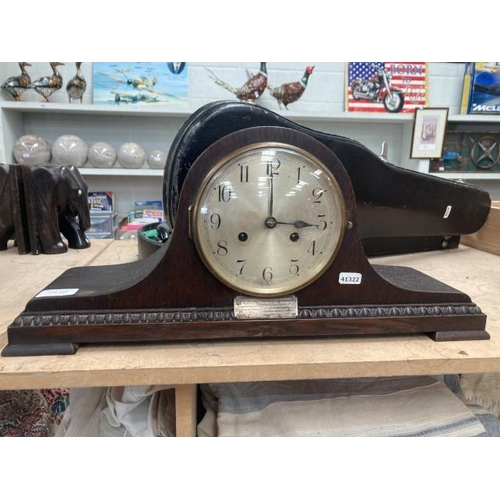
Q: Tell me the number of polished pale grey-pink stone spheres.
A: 5